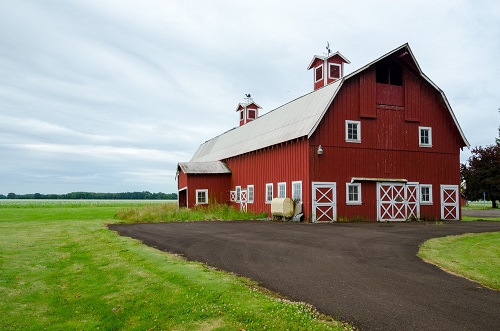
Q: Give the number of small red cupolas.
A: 2